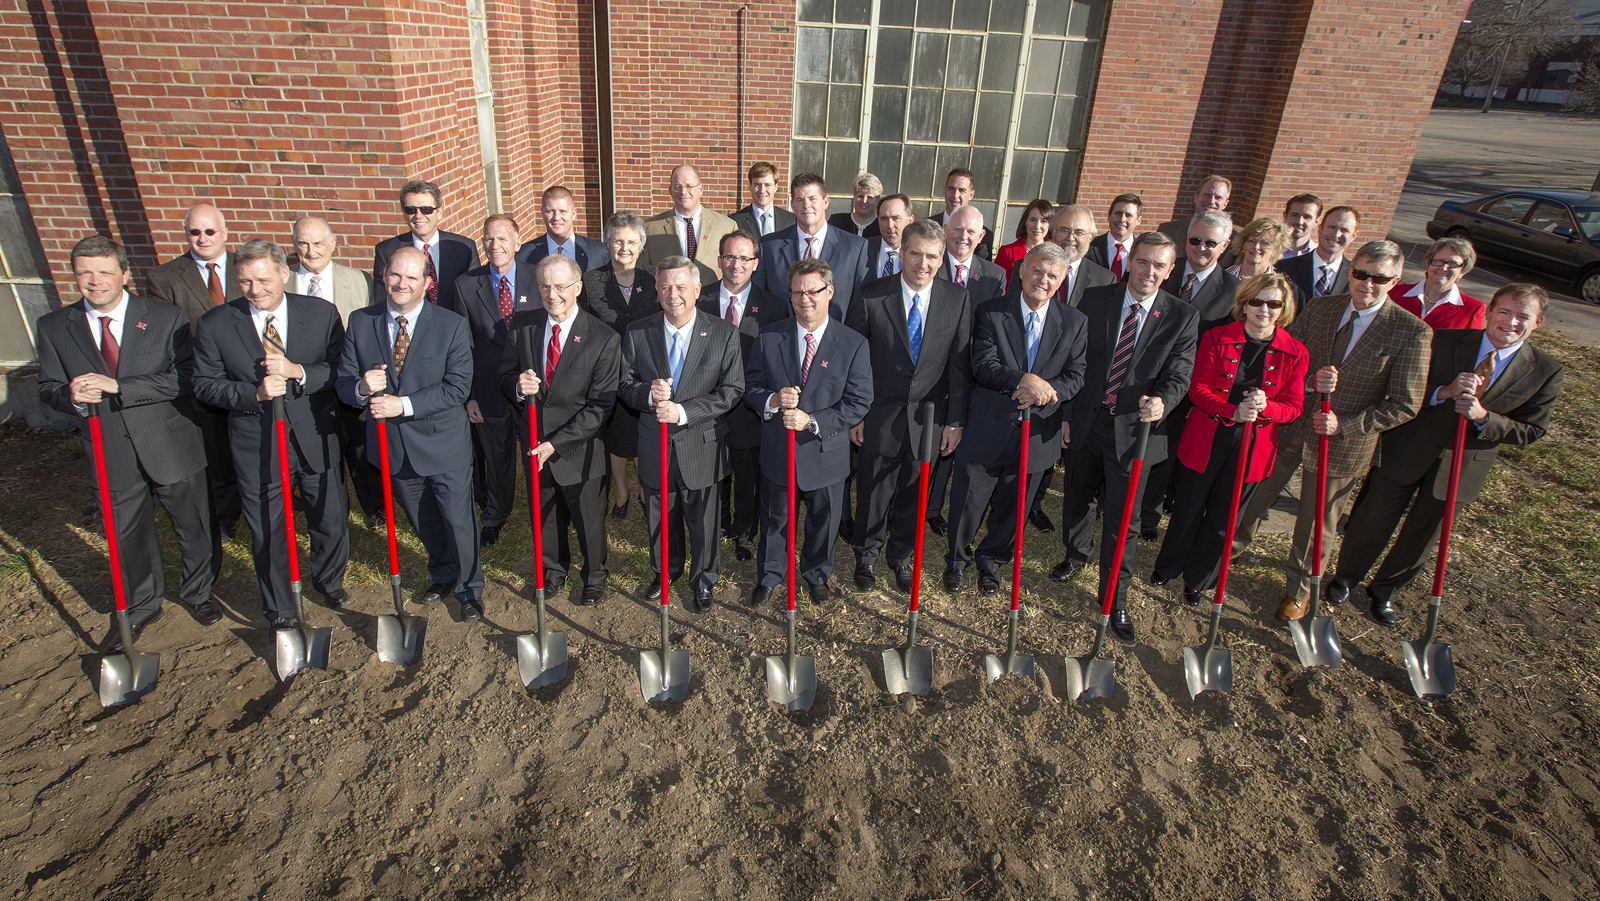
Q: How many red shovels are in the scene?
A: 12